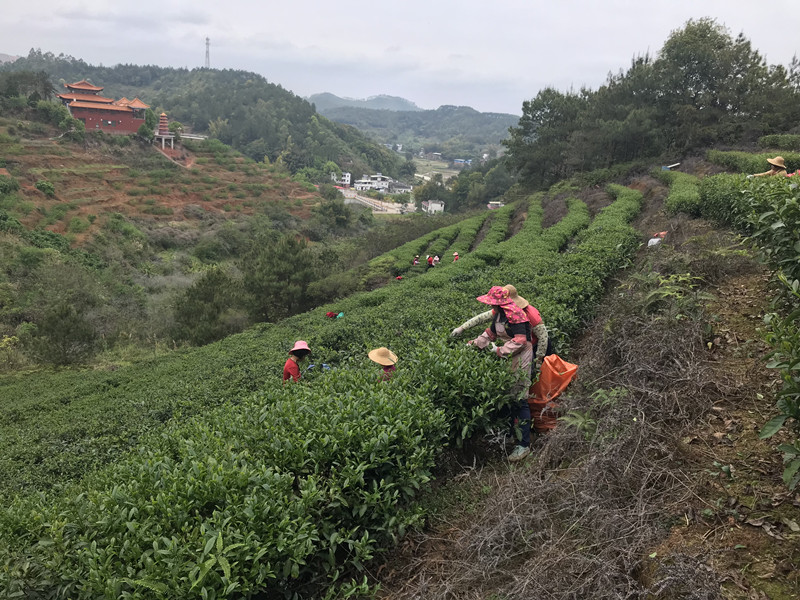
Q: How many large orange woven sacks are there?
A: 1